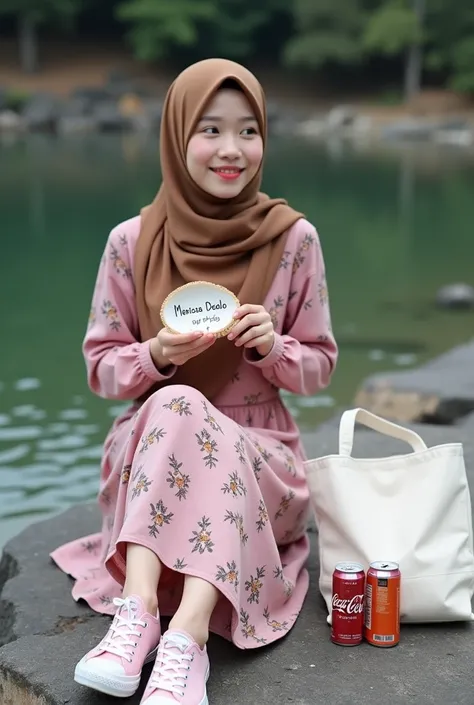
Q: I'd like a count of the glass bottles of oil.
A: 0